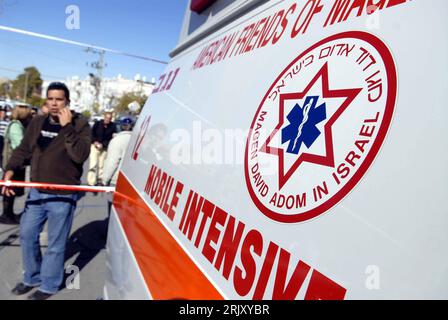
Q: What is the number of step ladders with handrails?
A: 0